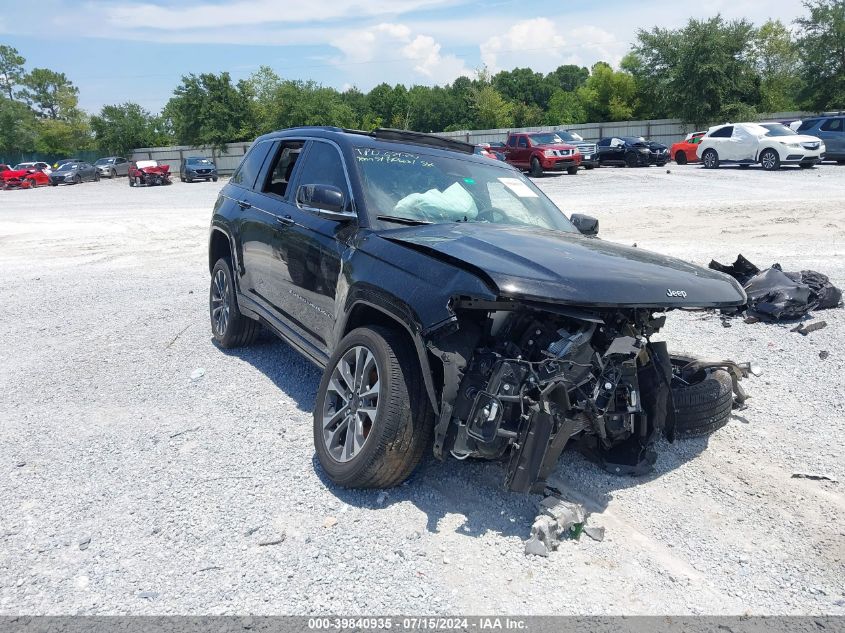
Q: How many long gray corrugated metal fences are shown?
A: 1